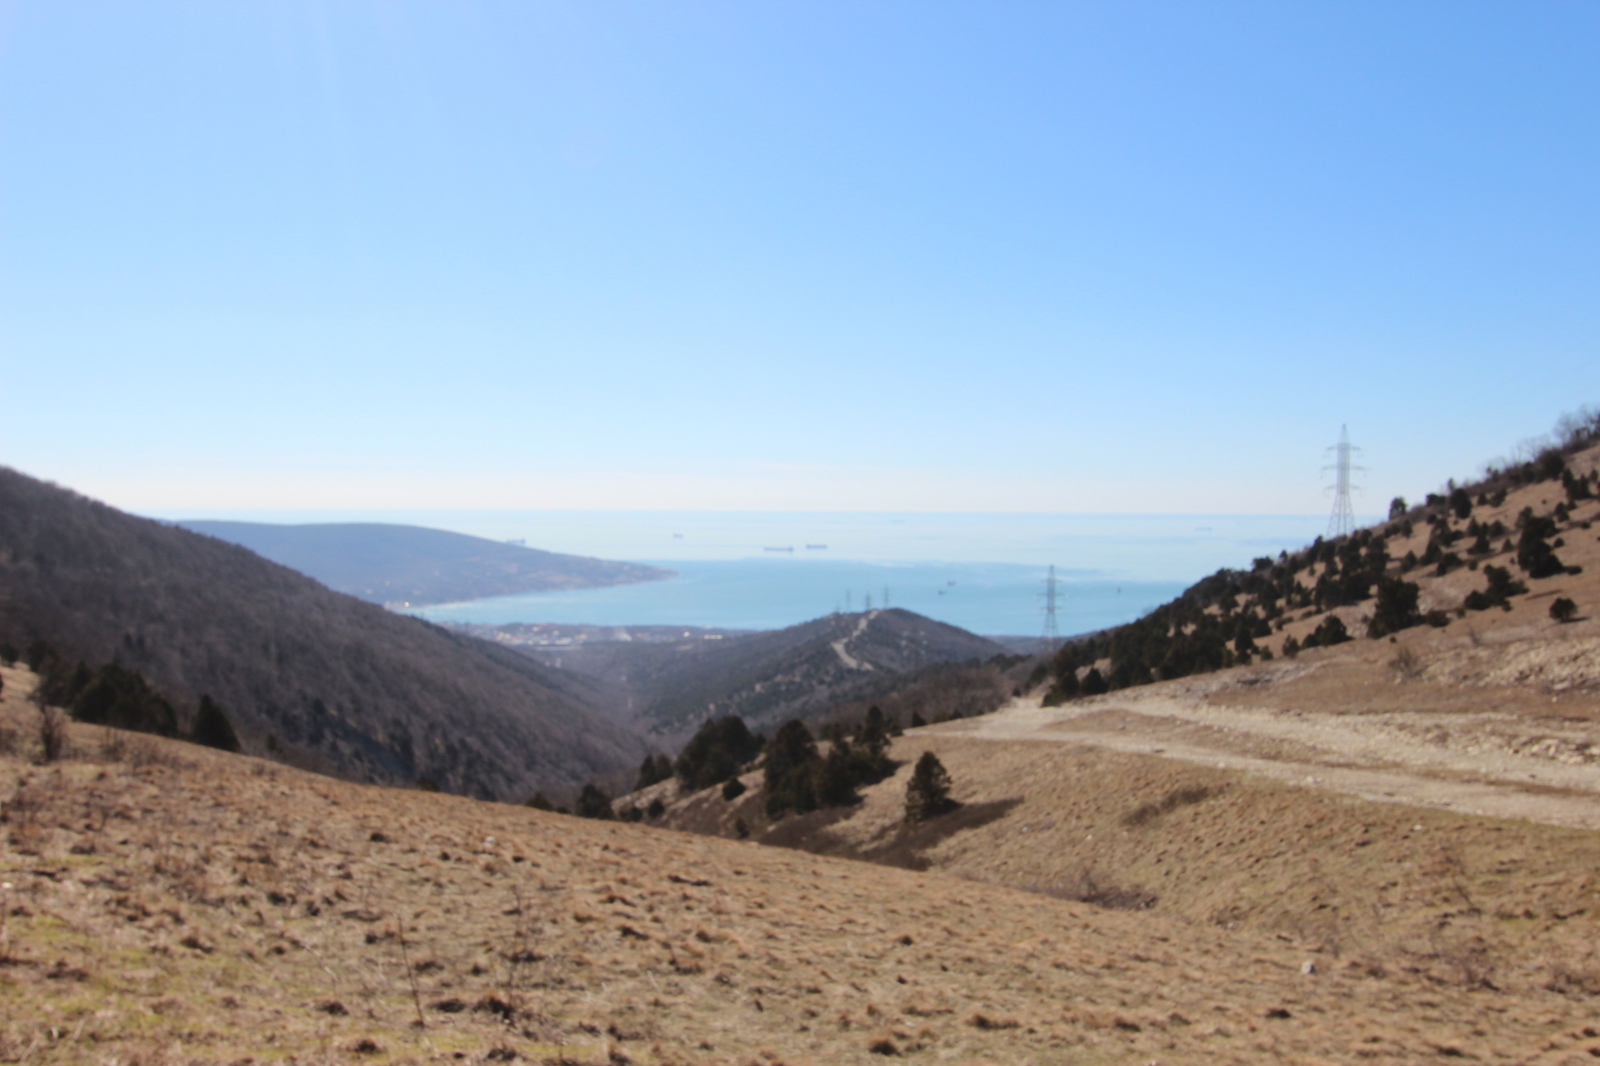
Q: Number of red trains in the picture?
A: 0